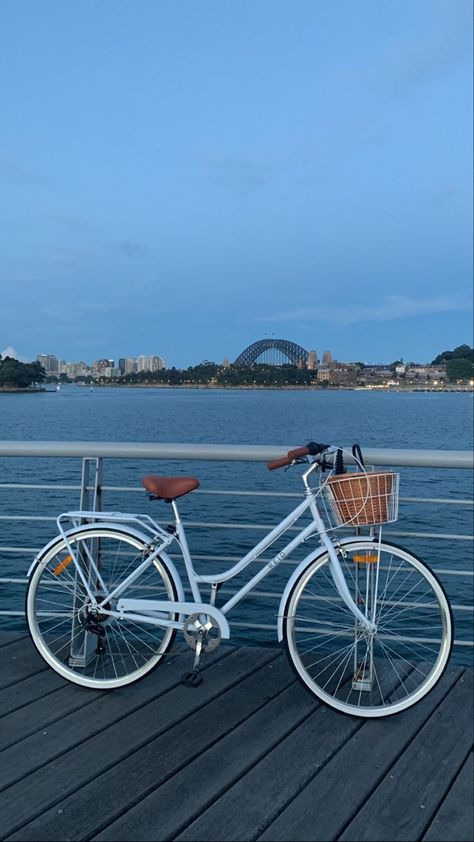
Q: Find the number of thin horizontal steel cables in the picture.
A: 5